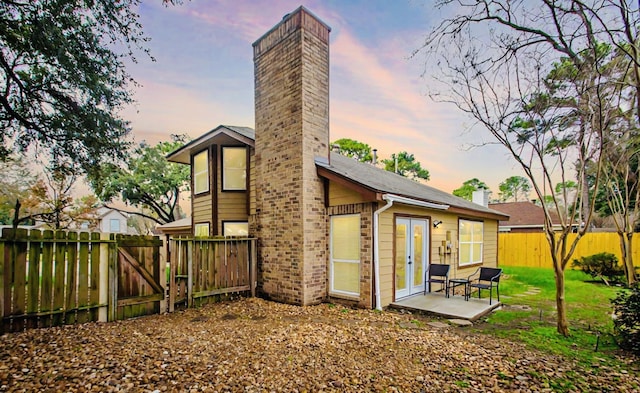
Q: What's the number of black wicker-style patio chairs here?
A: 2